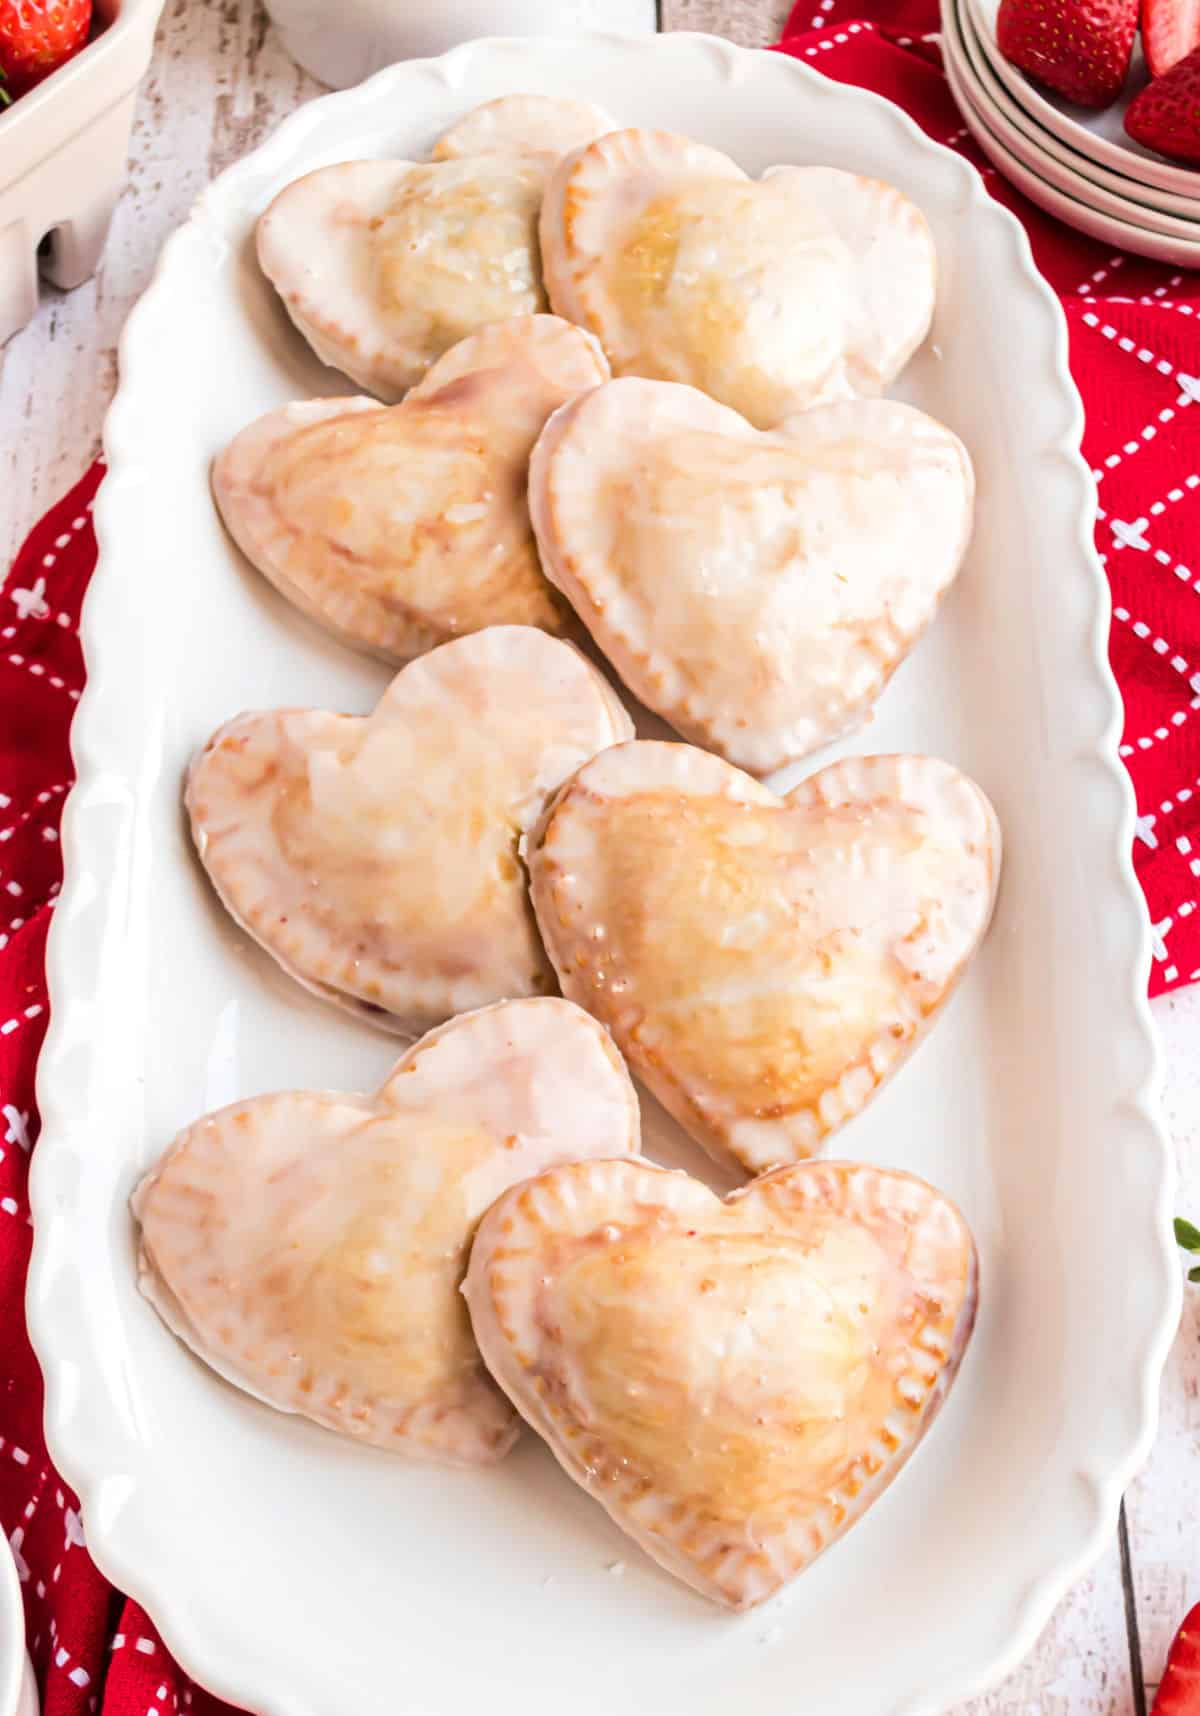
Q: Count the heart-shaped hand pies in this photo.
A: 8